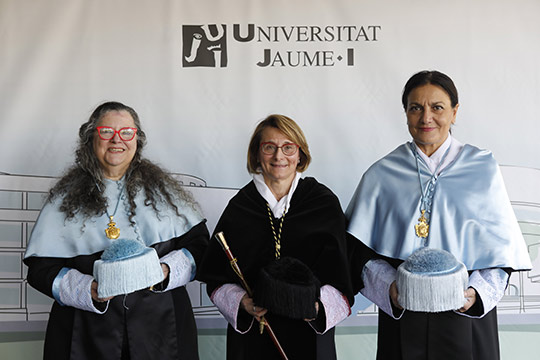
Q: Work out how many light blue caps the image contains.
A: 2